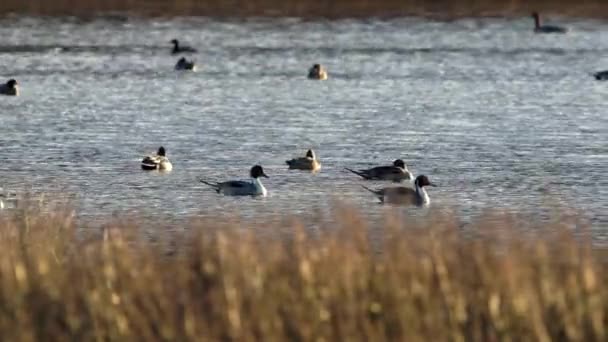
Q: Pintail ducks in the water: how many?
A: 3